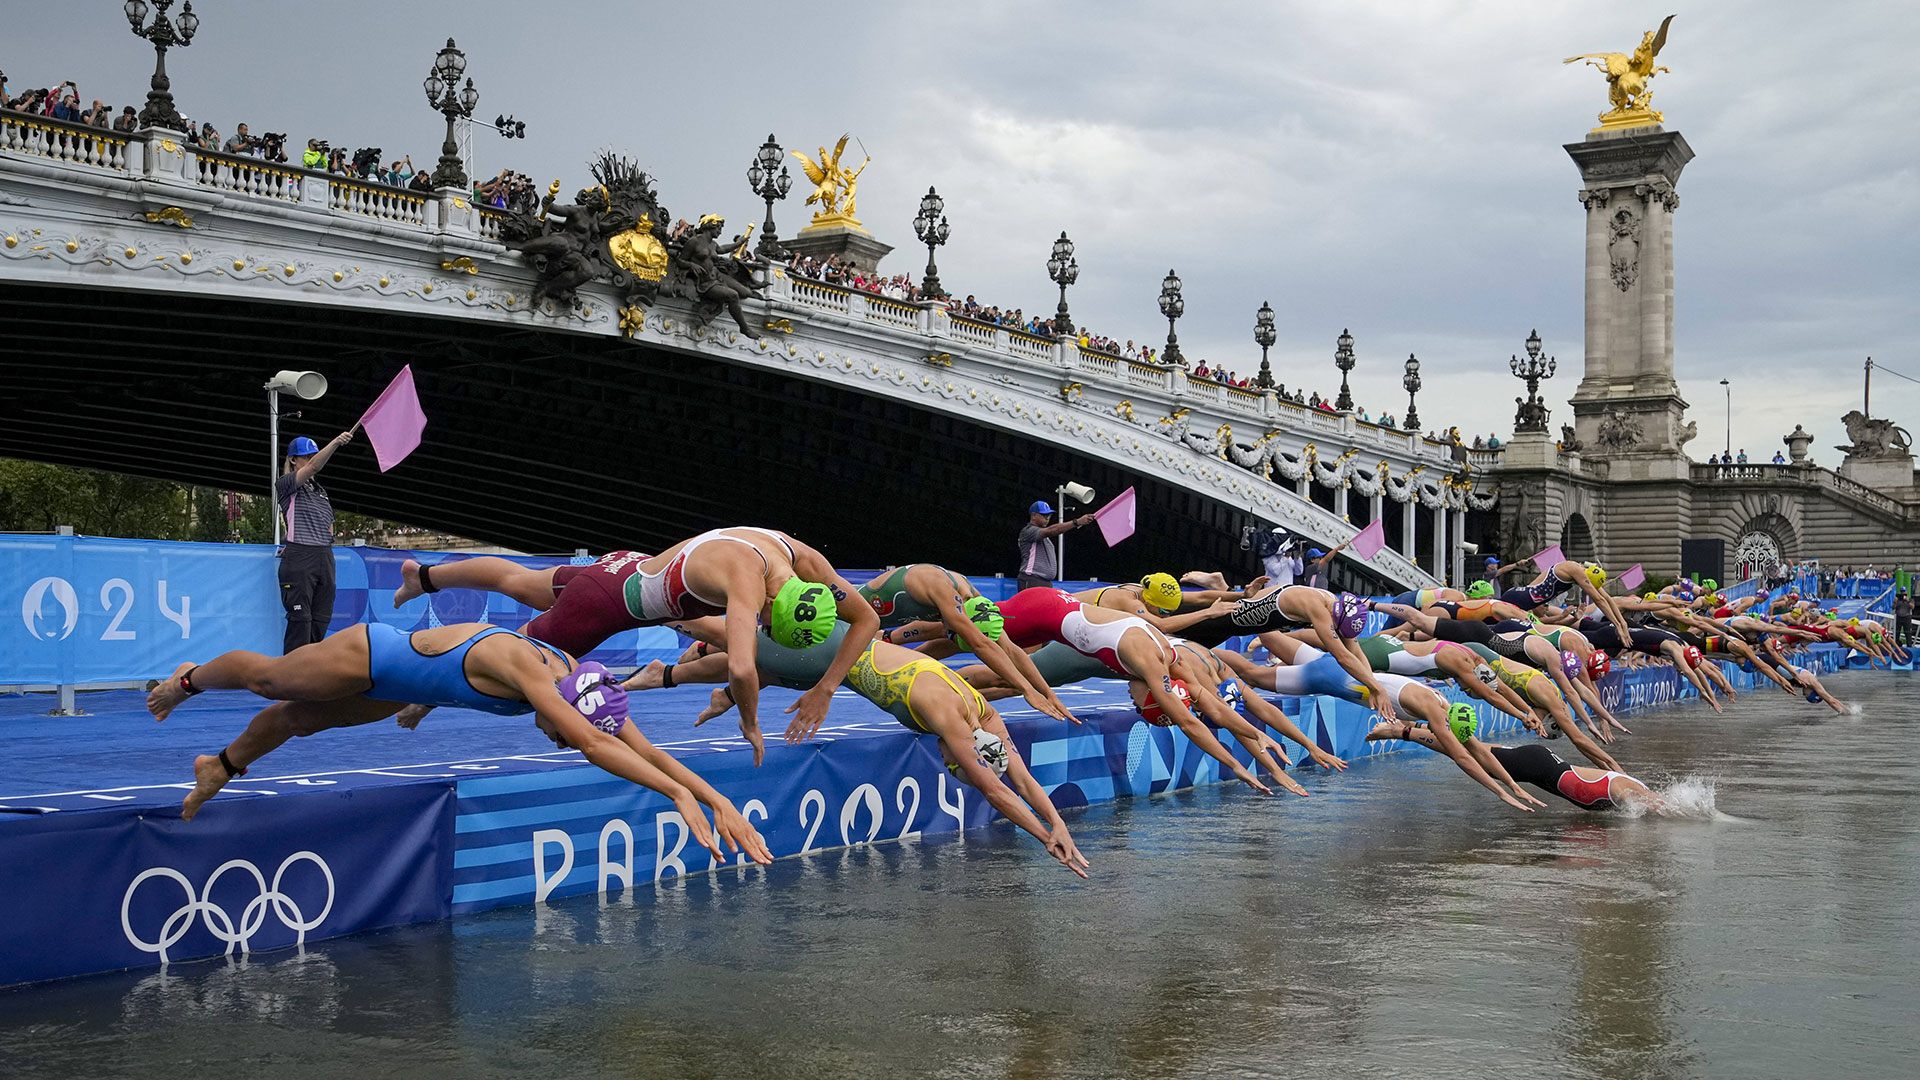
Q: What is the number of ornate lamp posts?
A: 10